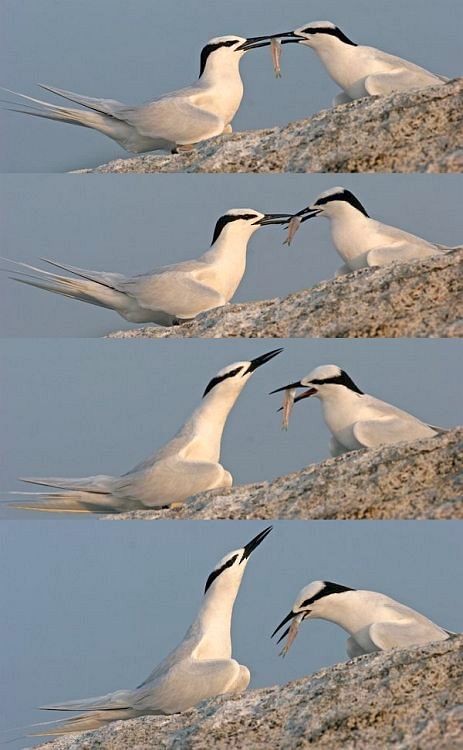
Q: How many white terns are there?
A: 8